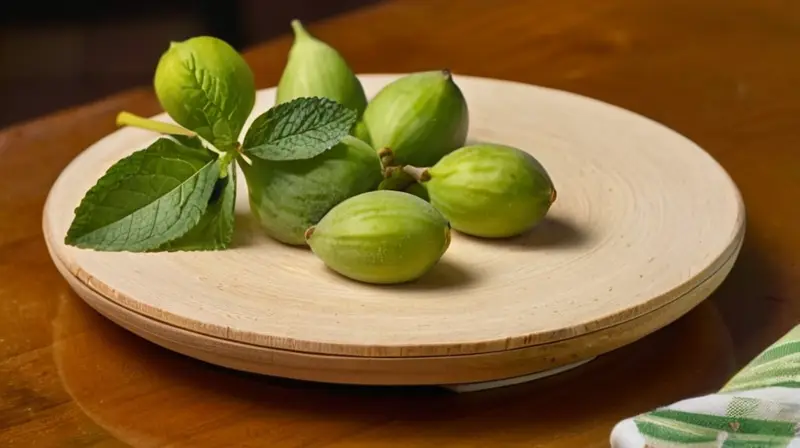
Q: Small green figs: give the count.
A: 6